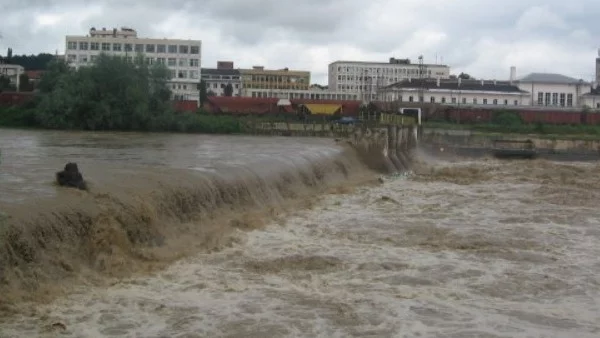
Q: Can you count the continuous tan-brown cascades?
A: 1